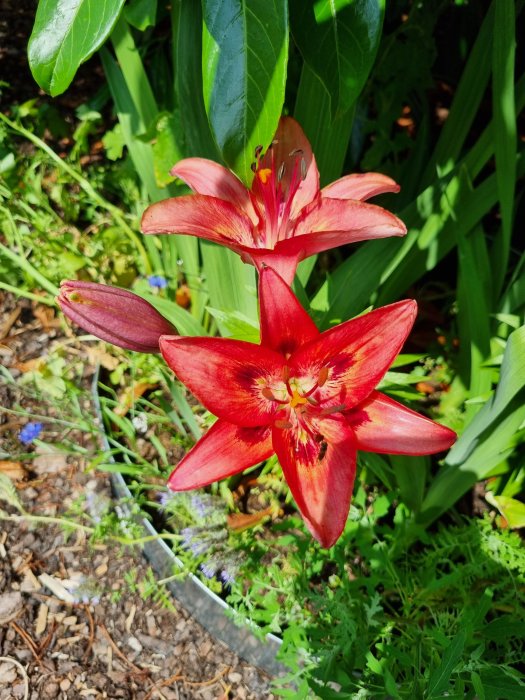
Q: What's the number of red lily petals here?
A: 12